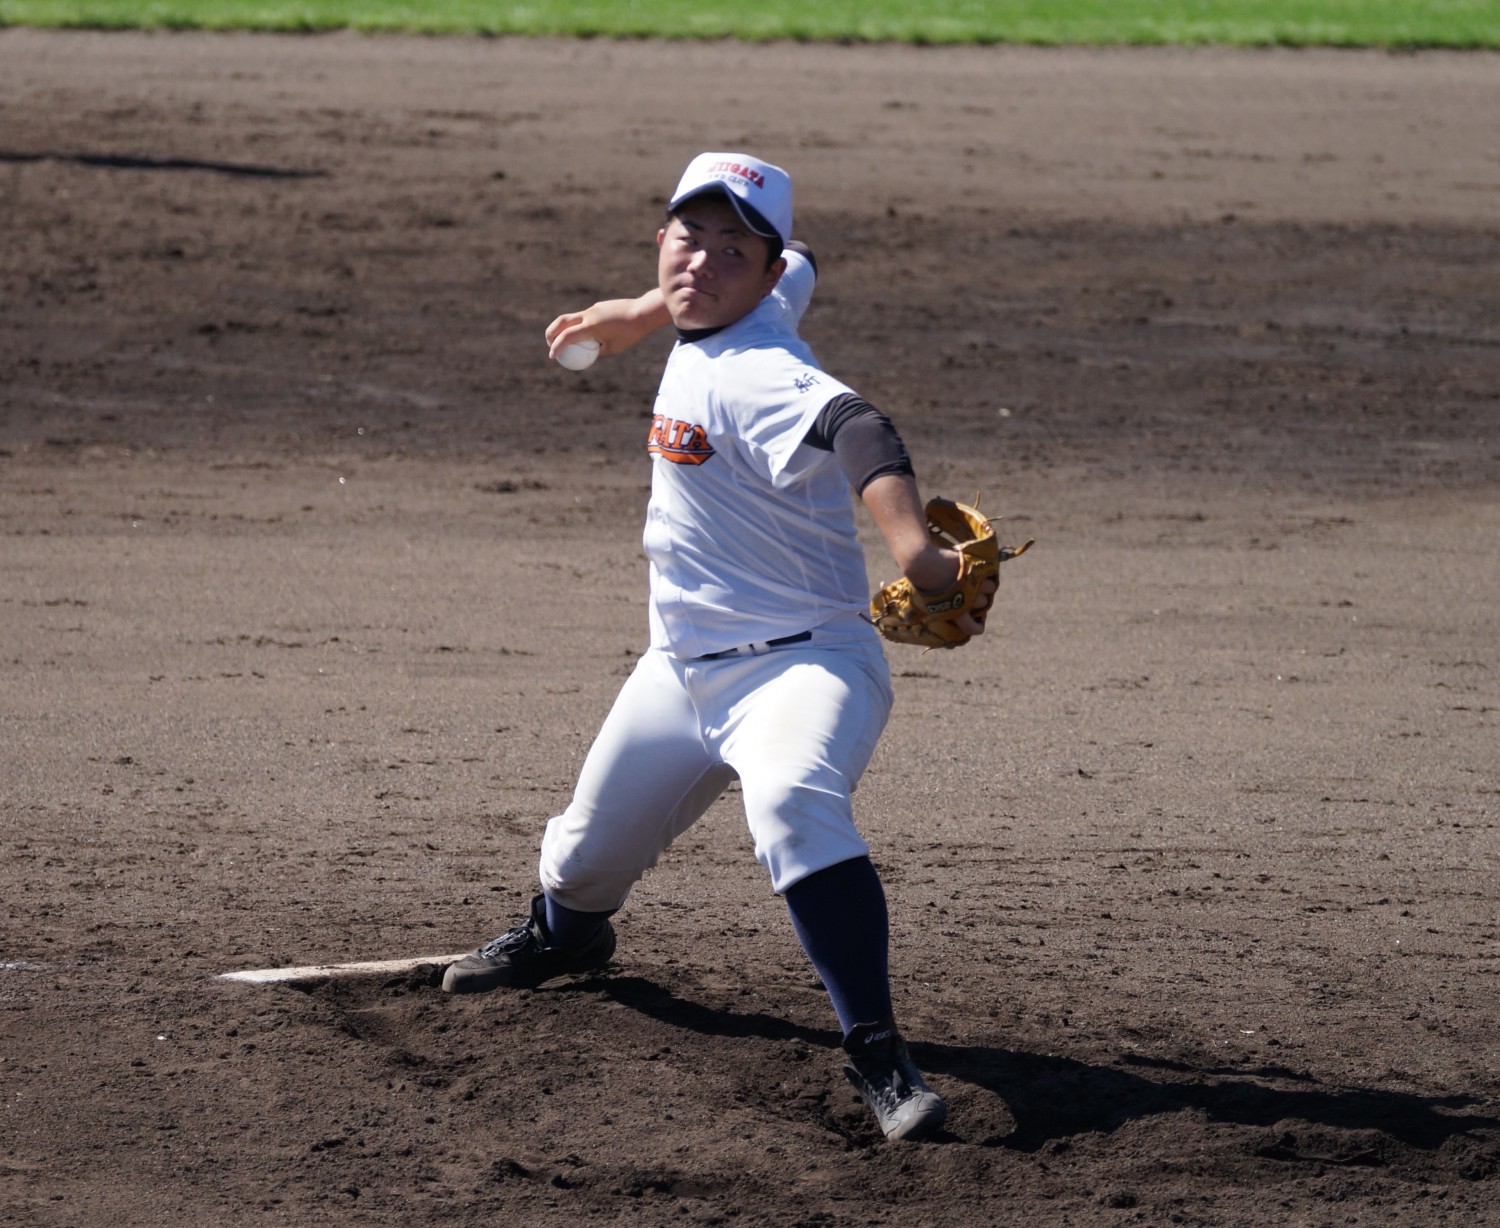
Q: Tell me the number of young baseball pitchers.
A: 1